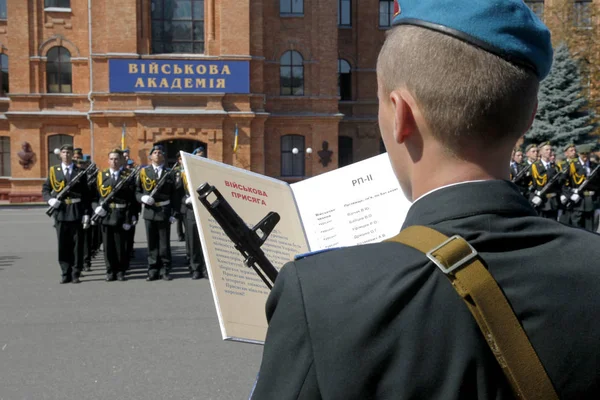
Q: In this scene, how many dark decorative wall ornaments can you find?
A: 2